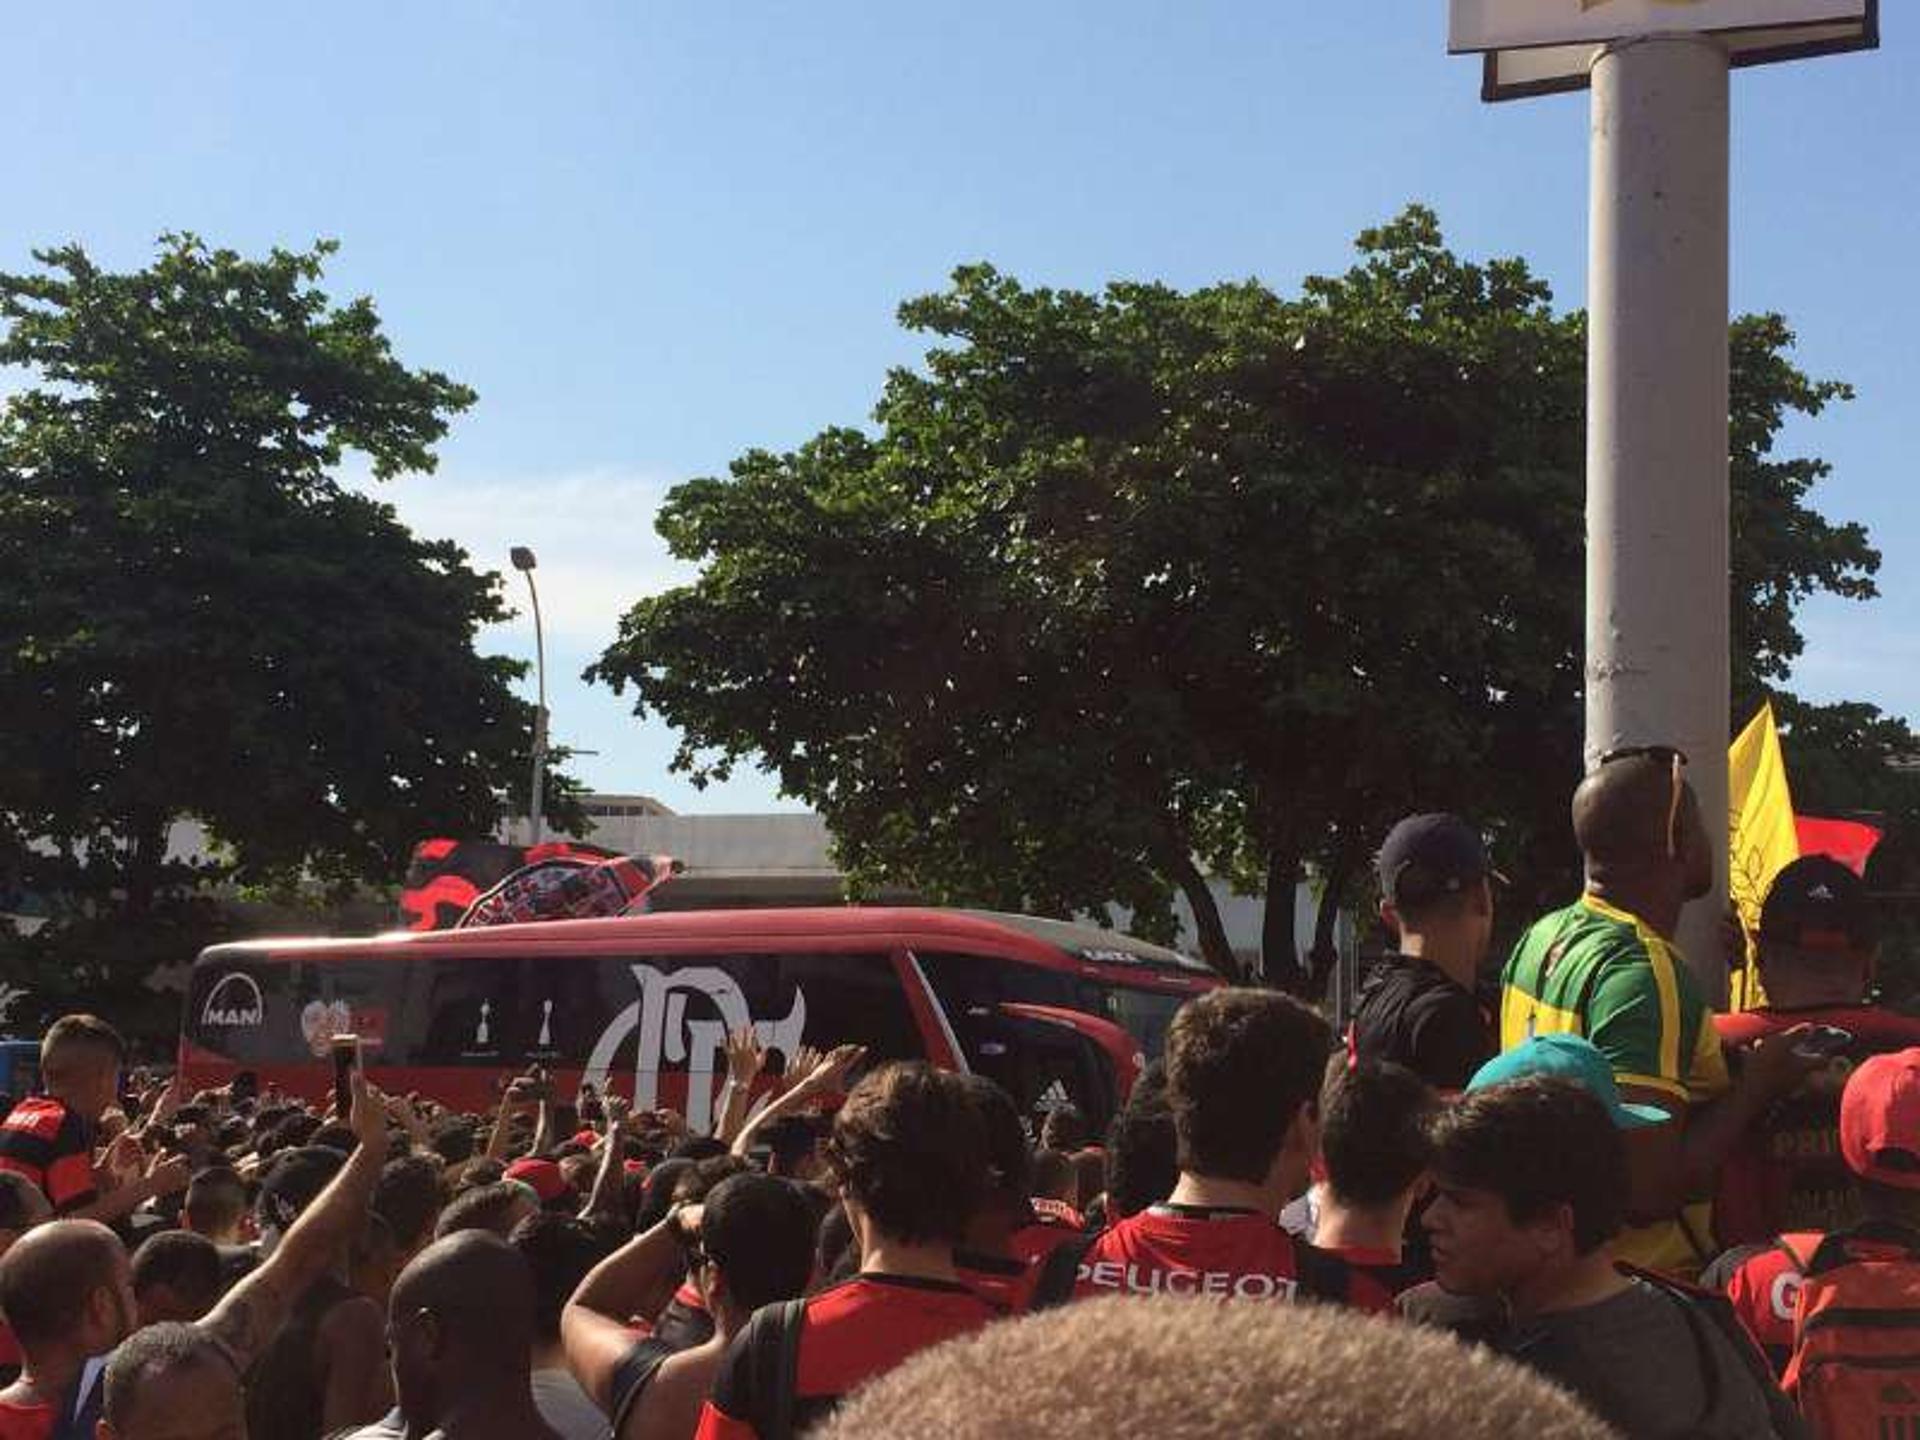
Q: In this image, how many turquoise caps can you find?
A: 1